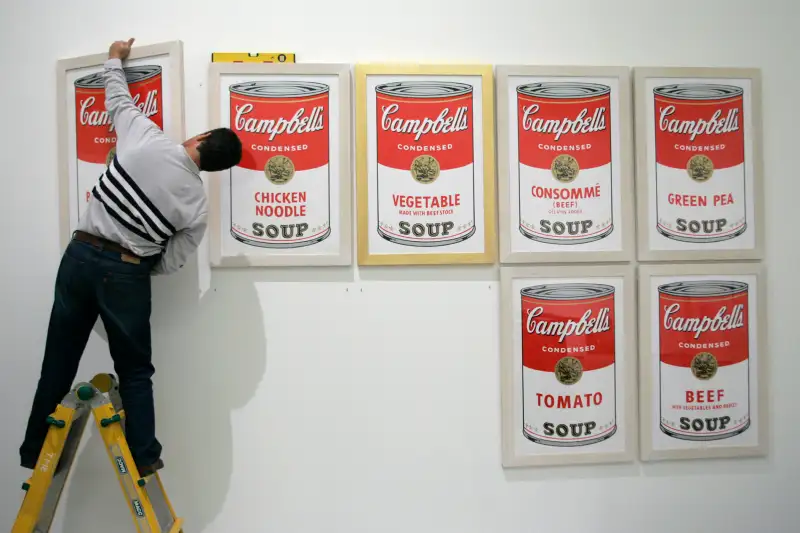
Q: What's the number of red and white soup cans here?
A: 7